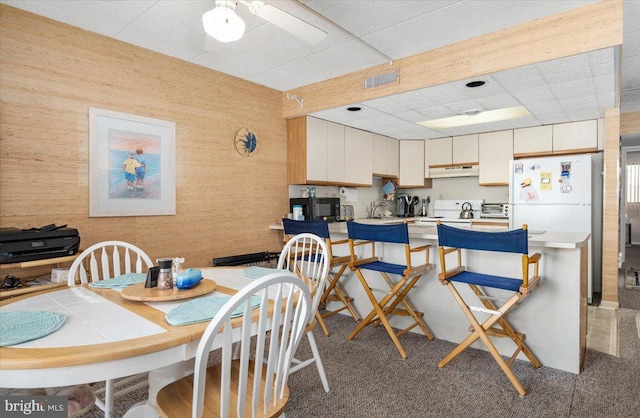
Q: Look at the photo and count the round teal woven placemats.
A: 4